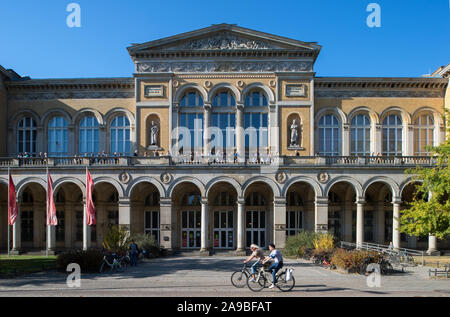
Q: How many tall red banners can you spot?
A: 3